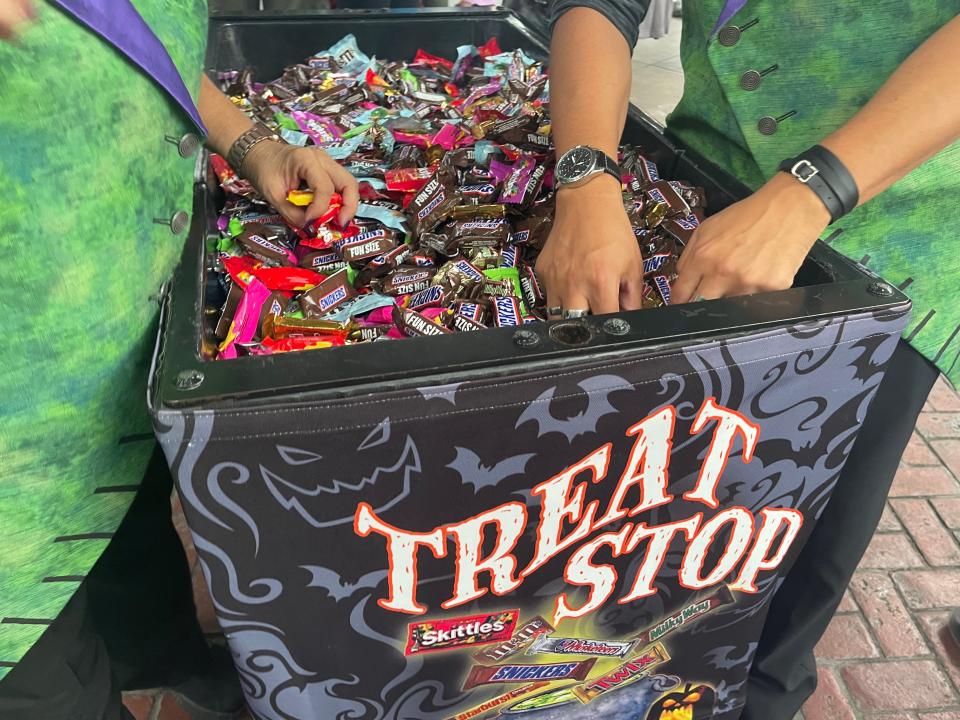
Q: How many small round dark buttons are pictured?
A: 5